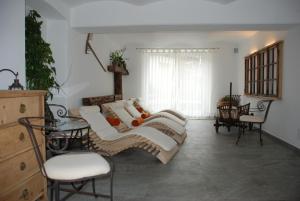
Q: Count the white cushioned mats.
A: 3